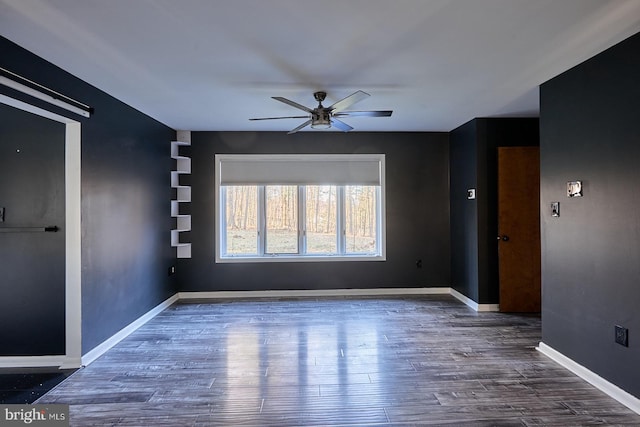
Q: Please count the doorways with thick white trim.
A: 1